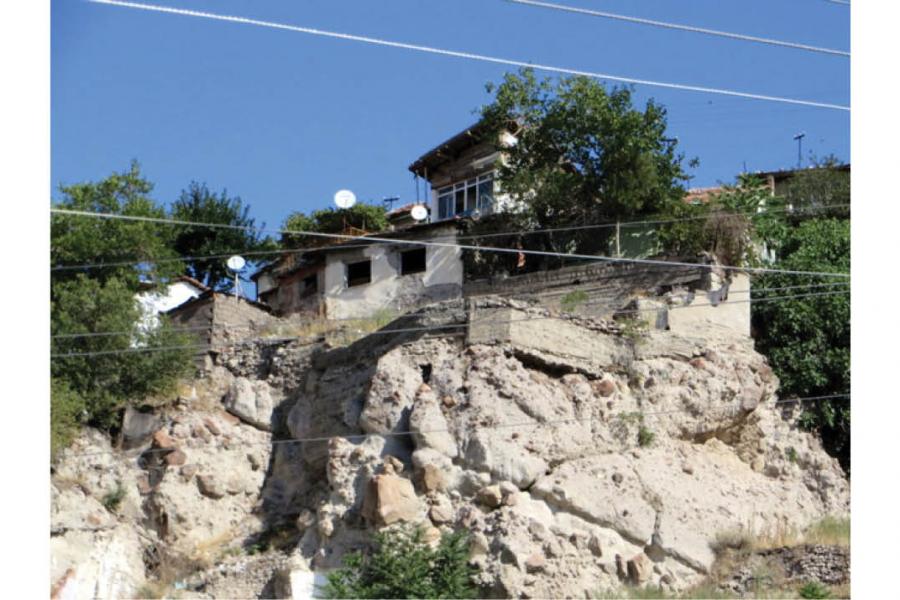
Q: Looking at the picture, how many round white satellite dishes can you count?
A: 3